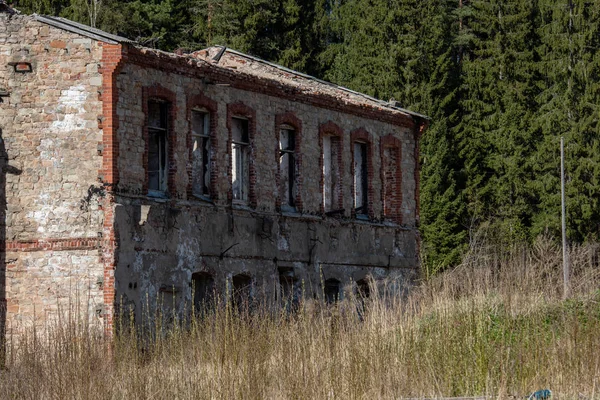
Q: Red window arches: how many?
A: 7